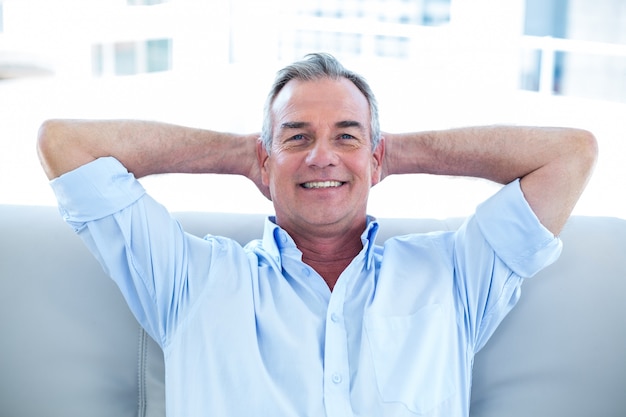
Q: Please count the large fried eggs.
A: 0